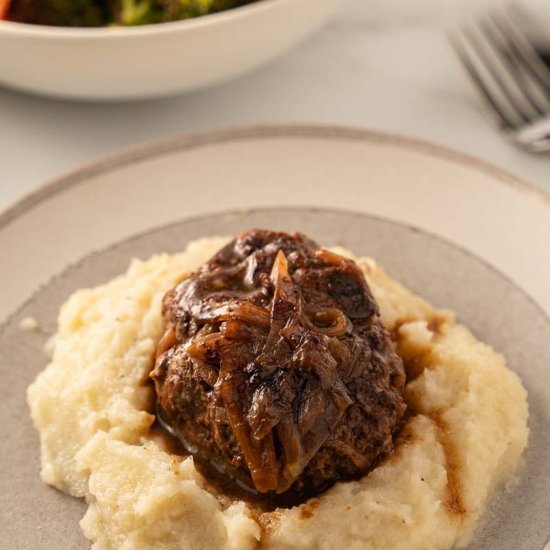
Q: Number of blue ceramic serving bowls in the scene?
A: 0